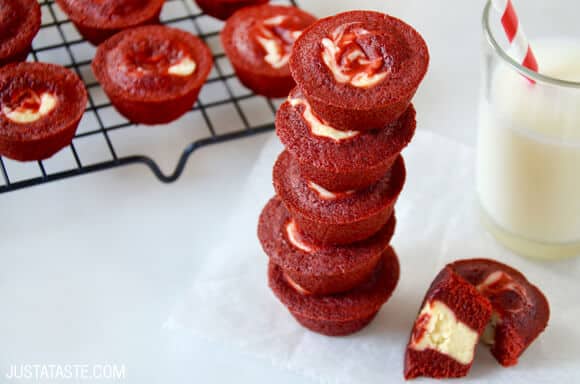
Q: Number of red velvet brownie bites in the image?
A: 12